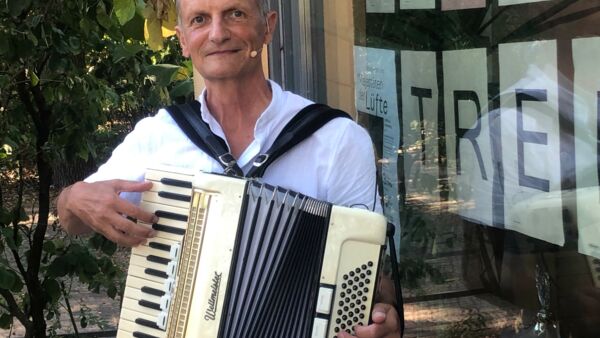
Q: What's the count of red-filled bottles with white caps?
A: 0